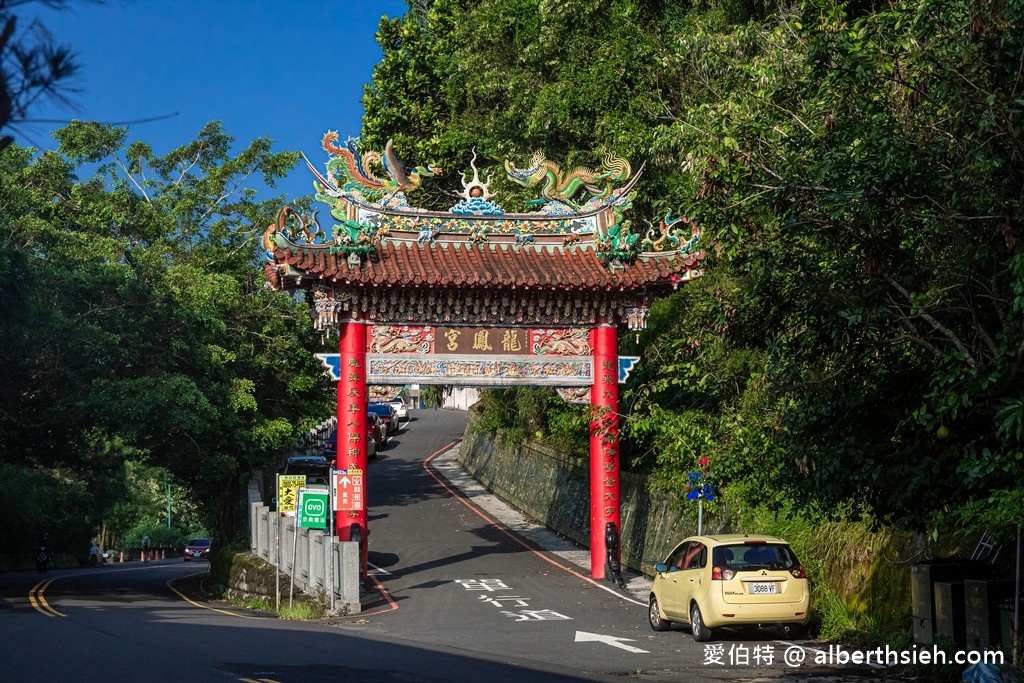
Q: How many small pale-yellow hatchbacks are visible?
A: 1